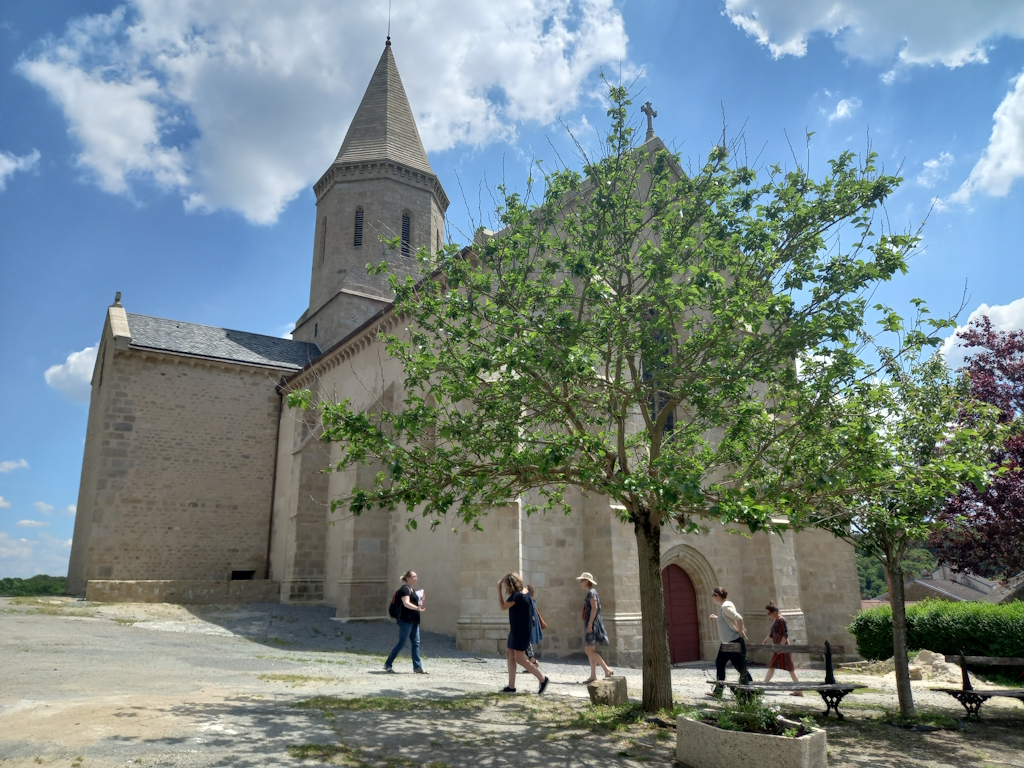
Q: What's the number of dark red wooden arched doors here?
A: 1